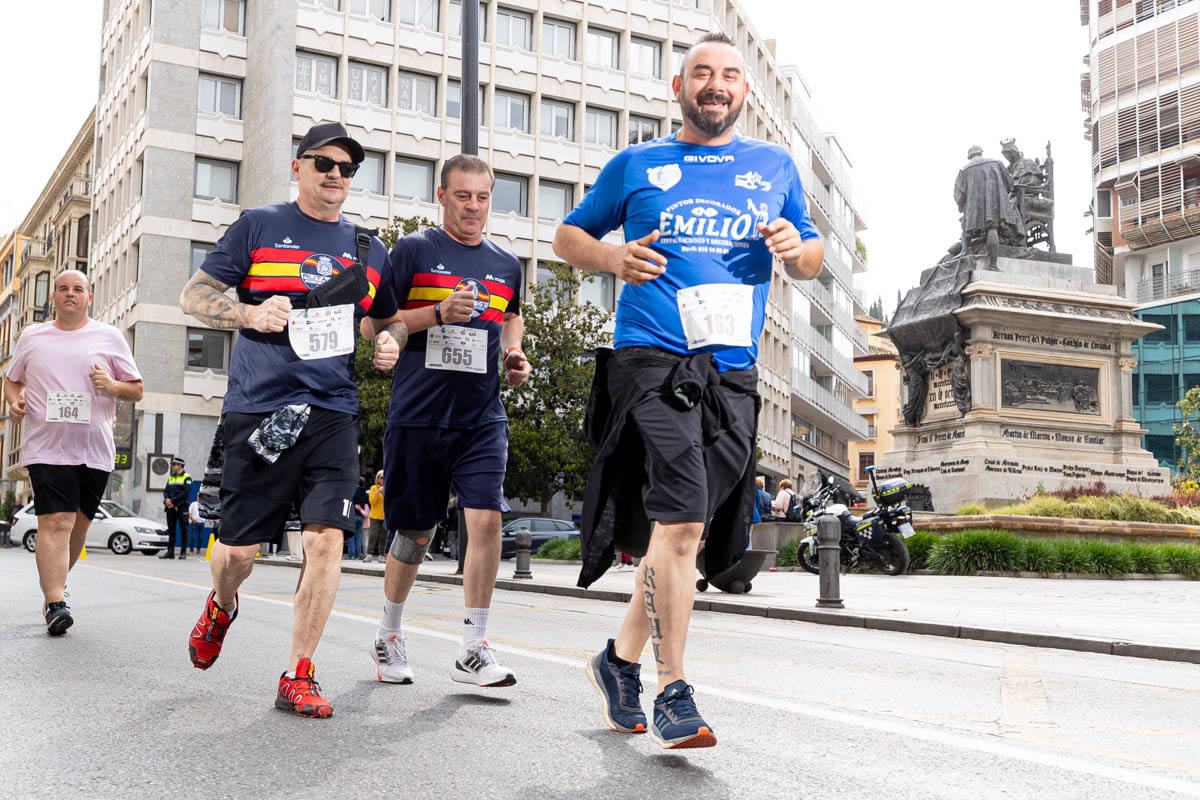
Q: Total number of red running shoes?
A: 2